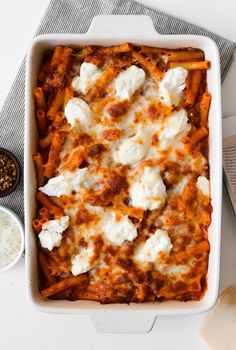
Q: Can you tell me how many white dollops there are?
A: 13